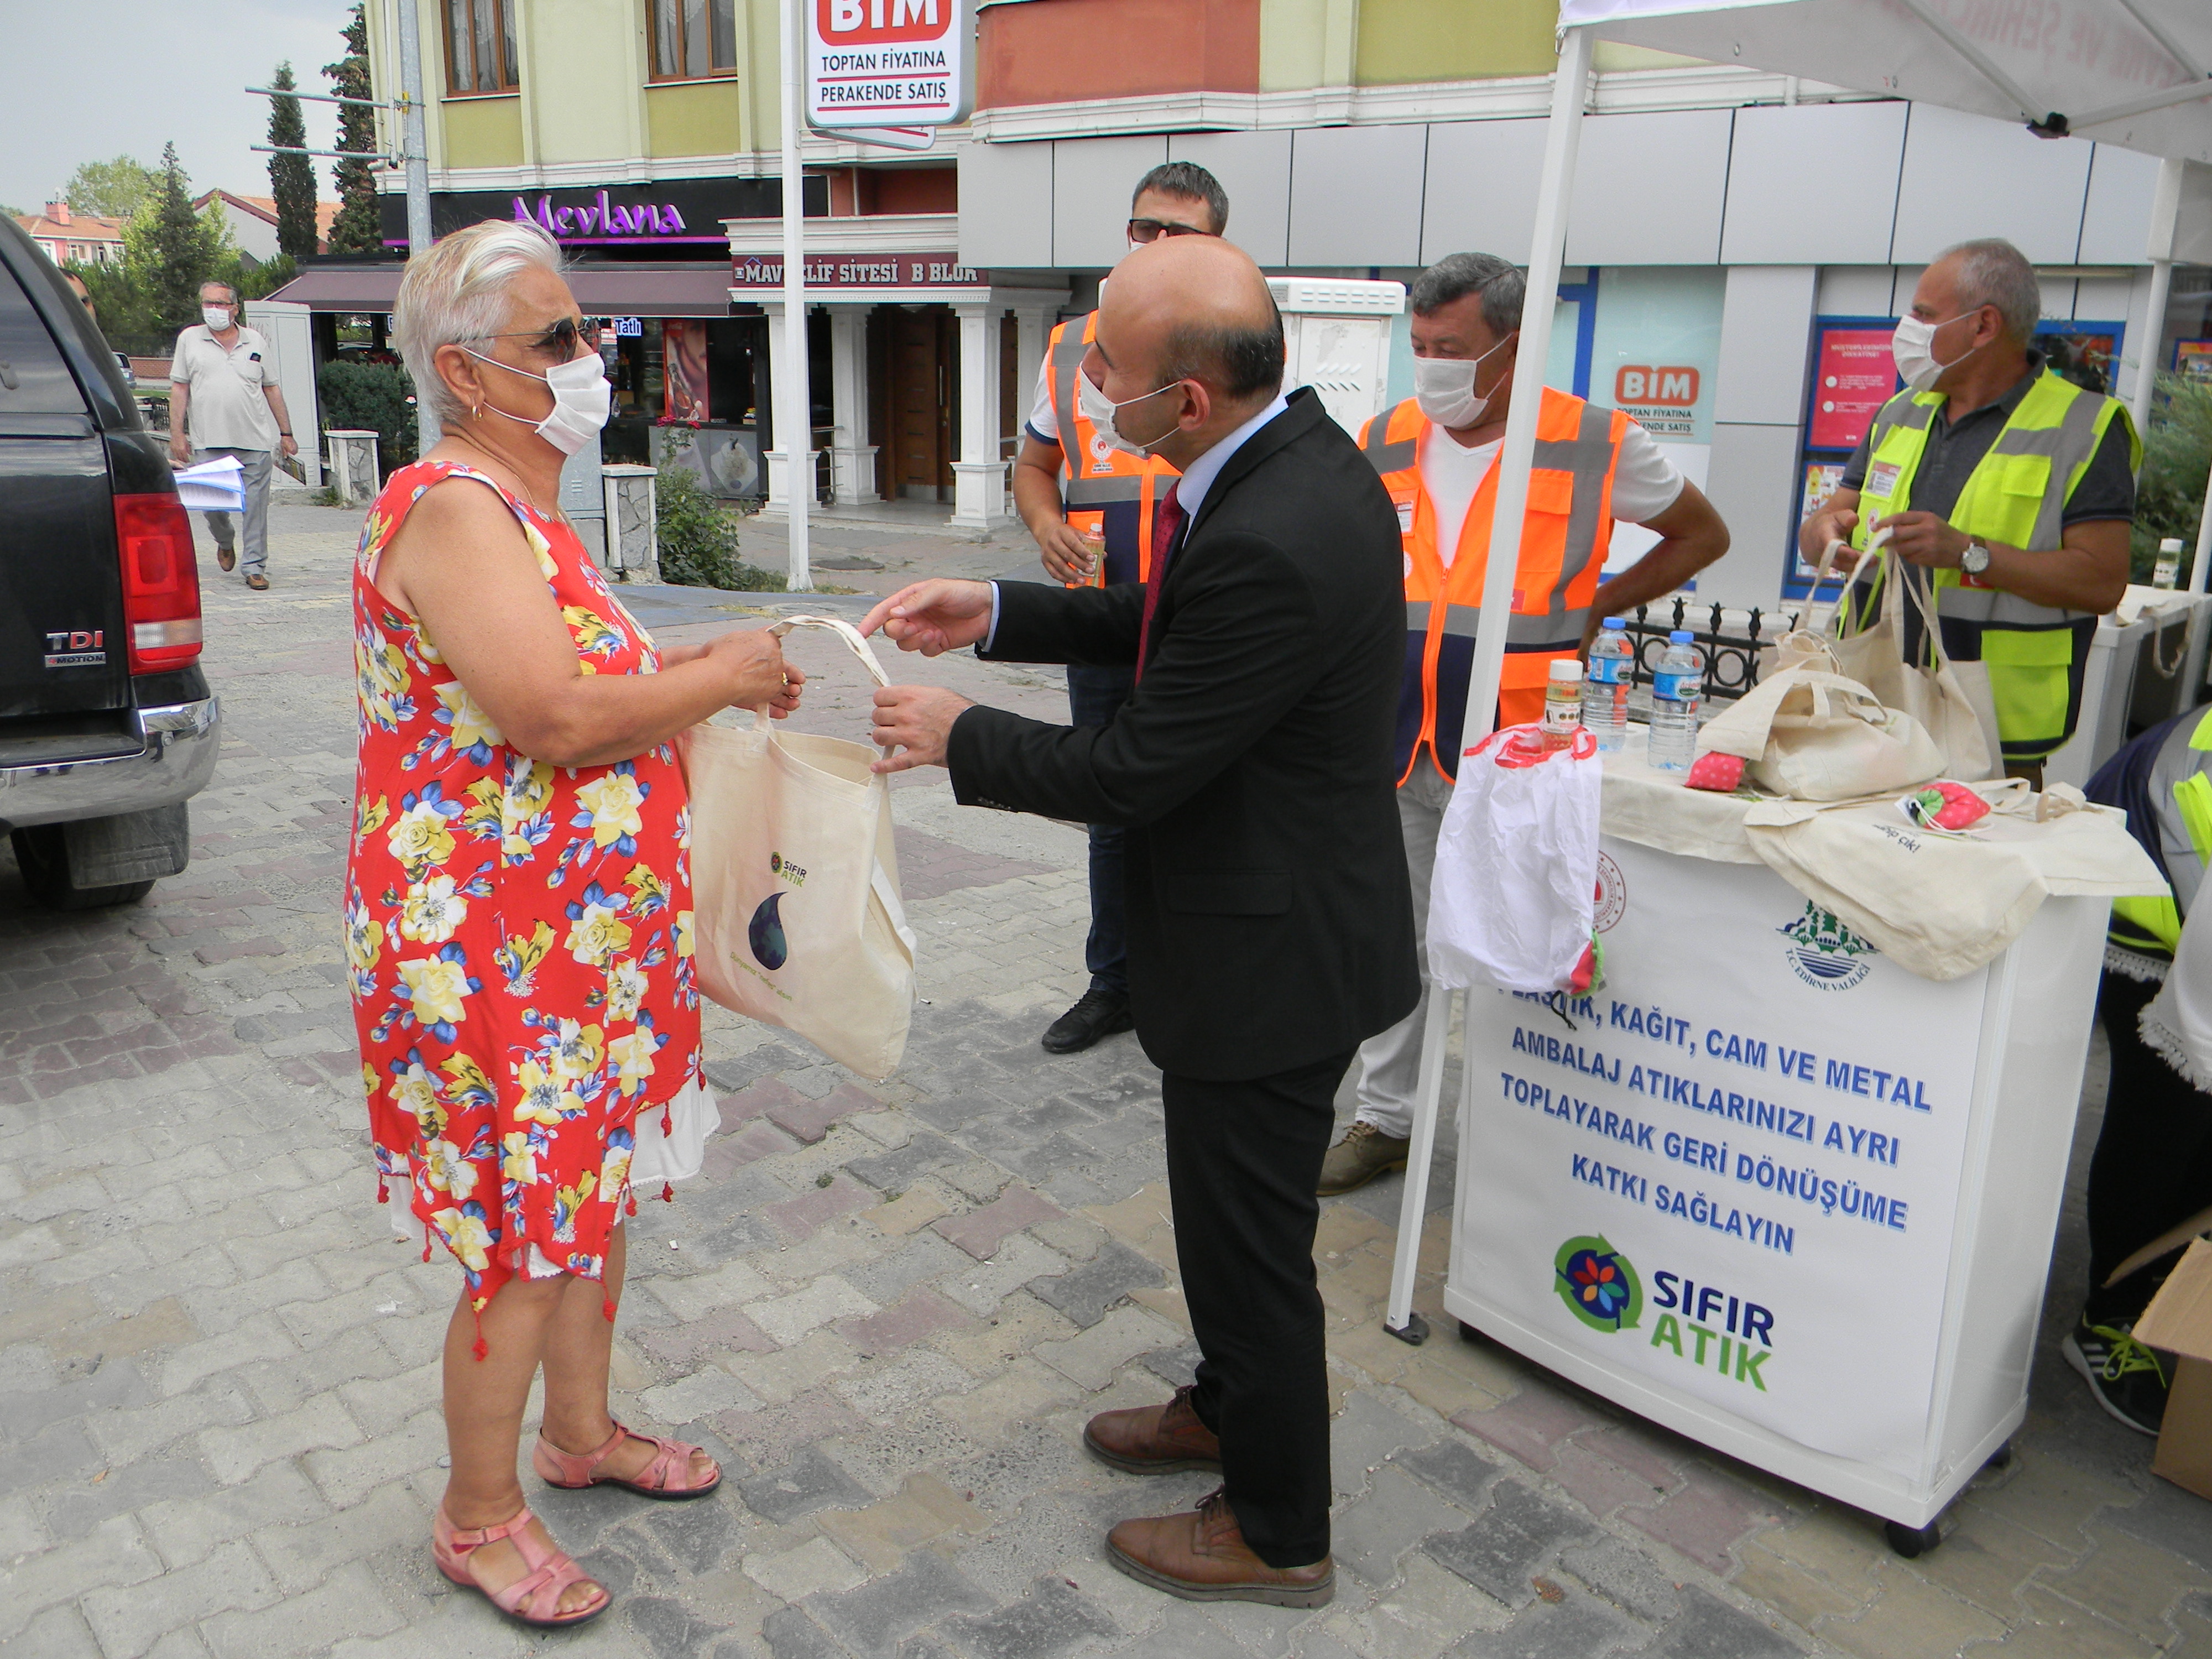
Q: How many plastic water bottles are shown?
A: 2